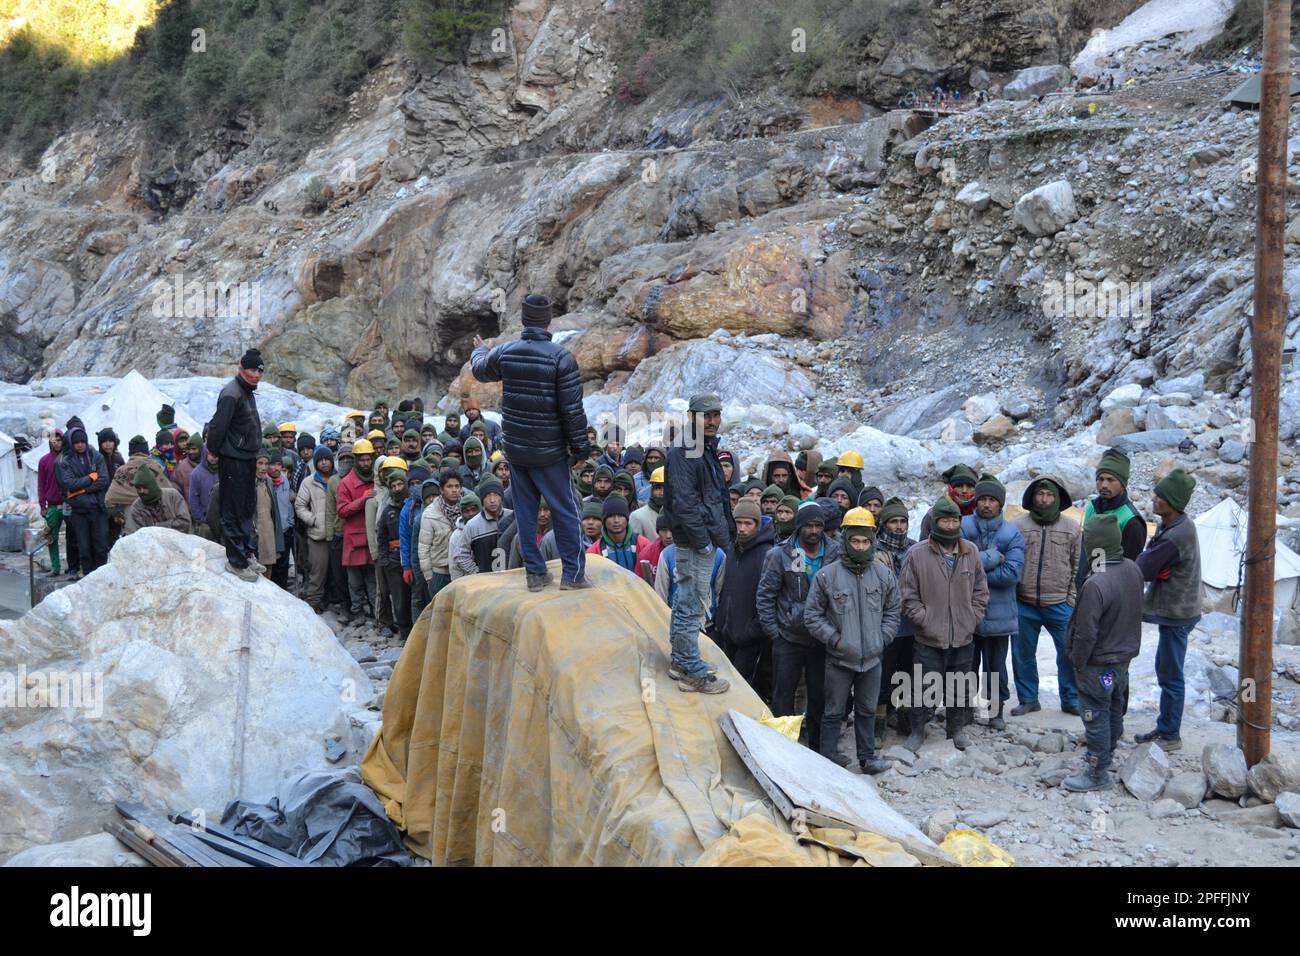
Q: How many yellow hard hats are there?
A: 9